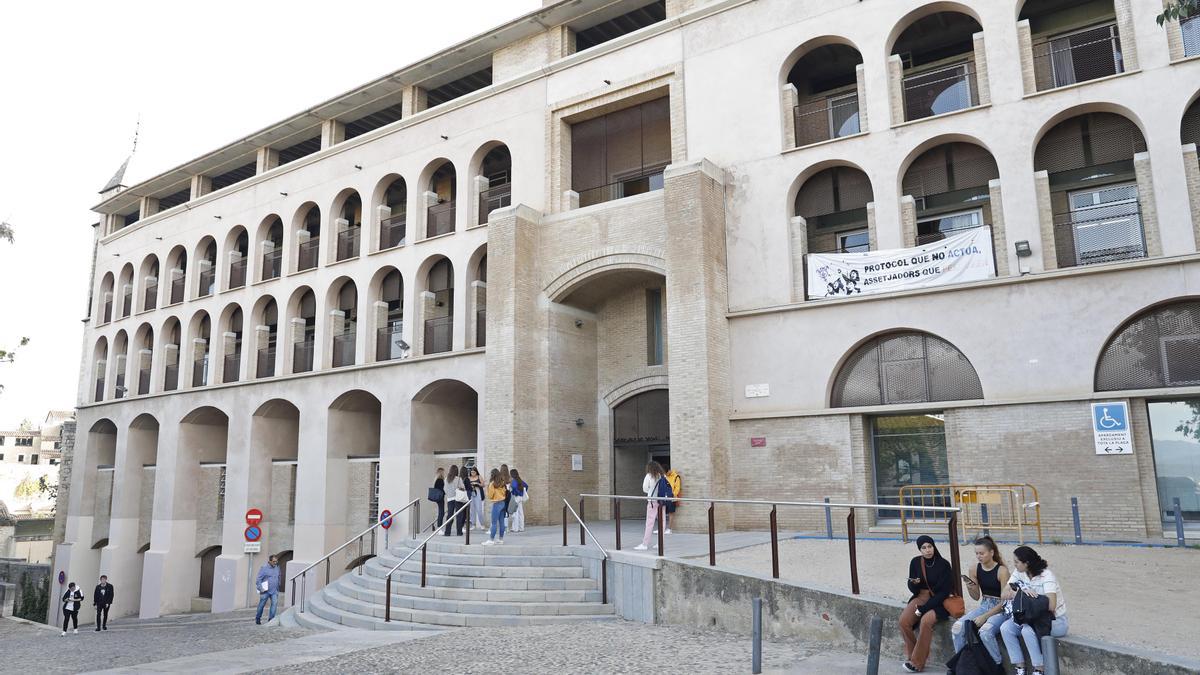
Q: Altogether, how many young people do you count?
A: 14